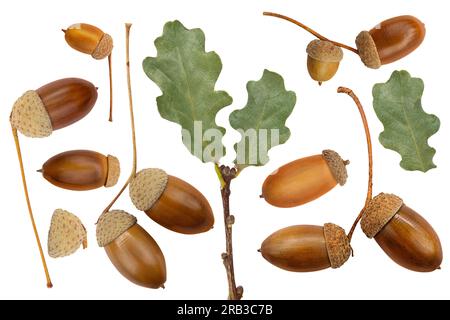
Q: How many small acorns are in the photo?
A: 2